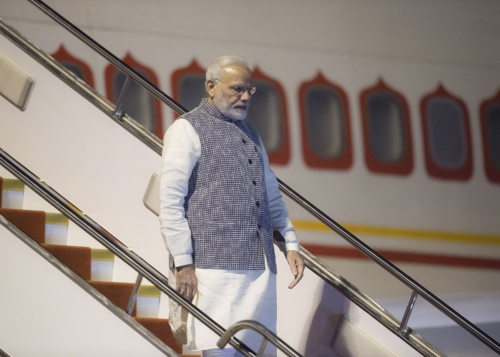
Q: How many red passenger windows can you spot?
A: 8